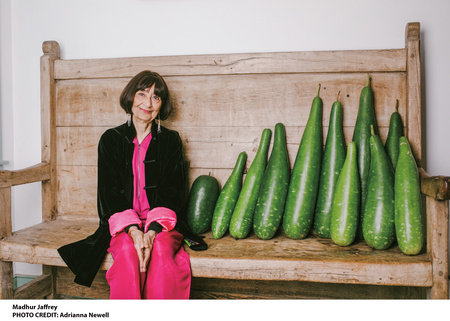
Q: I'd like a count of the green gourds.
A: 11